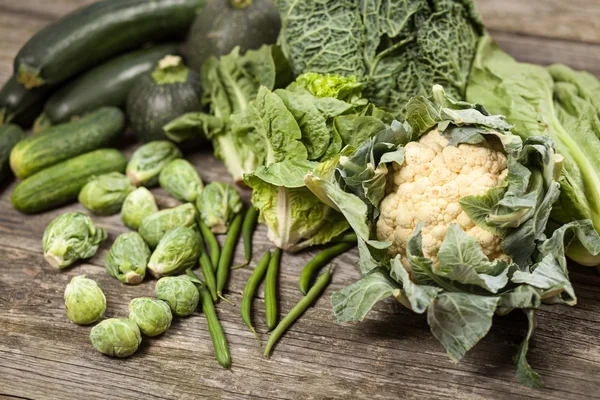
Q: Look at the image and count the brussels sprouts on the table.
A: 13